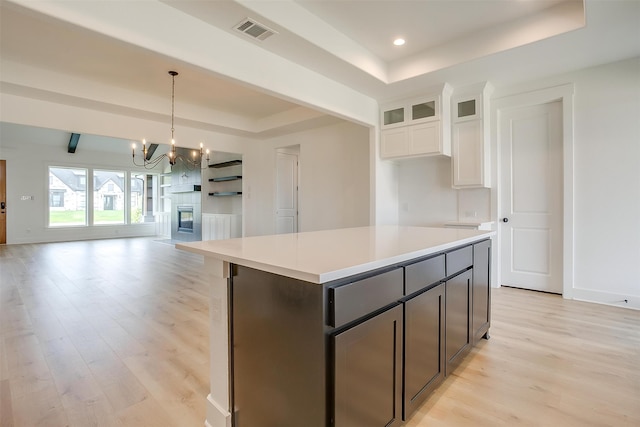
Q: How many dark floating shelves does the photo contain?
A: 3